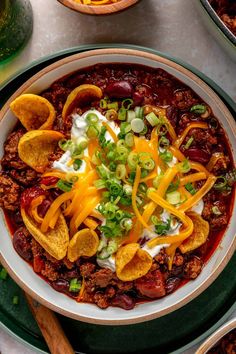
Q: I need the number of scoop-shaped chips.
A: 7